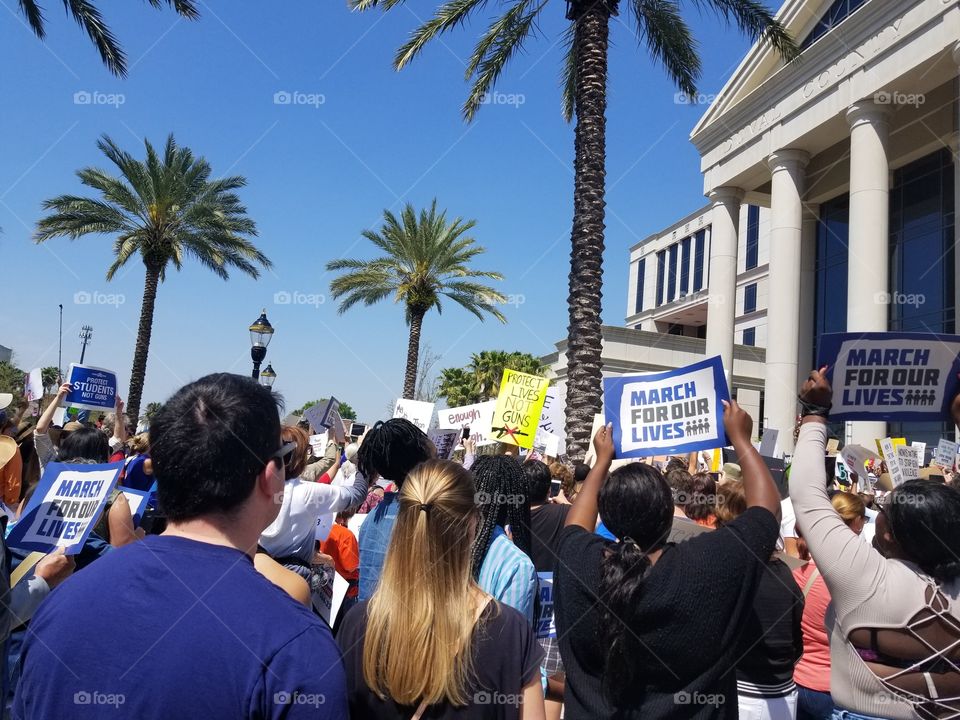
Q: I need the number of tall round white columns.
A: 3